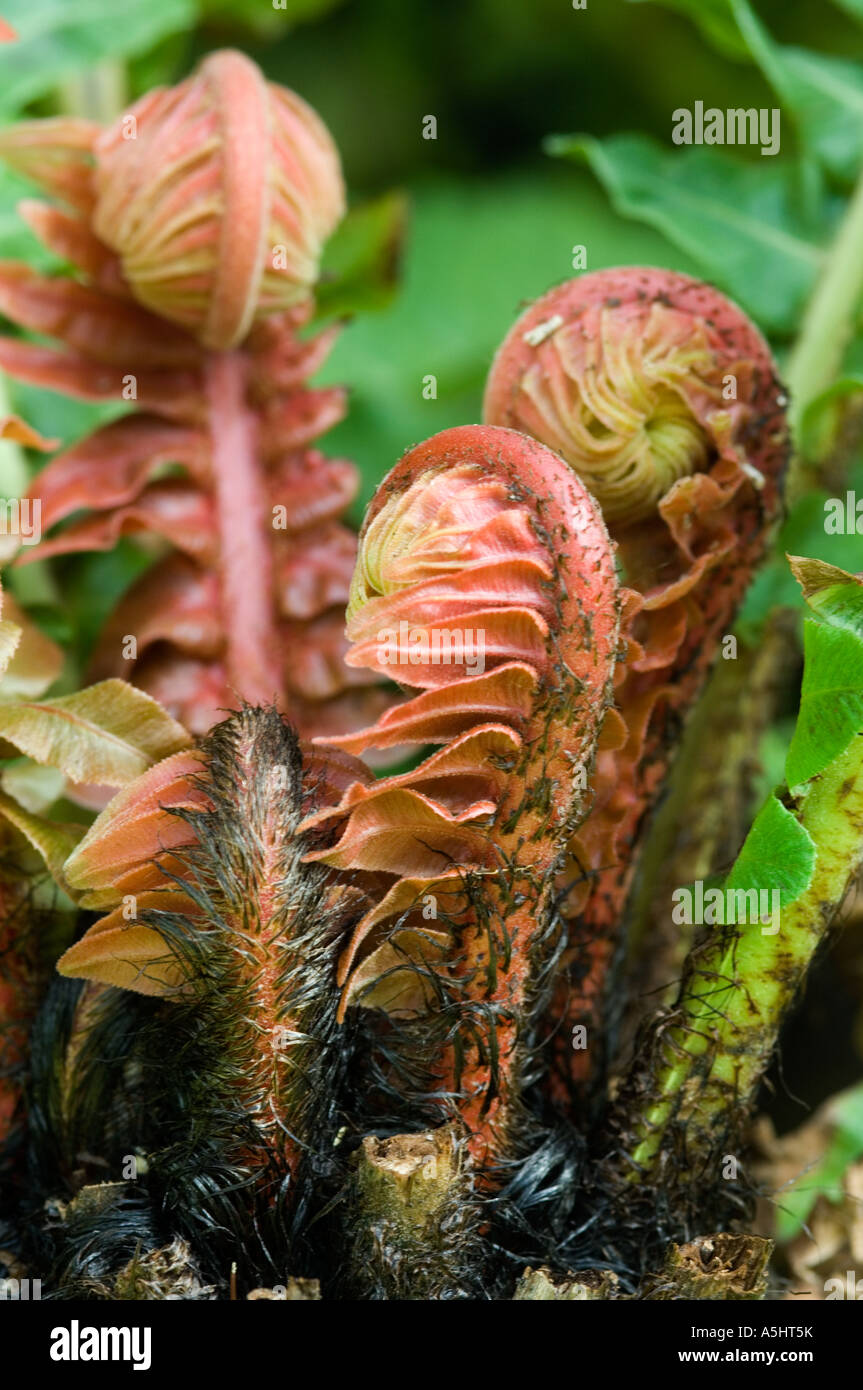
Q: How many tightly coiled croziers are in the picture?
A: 3